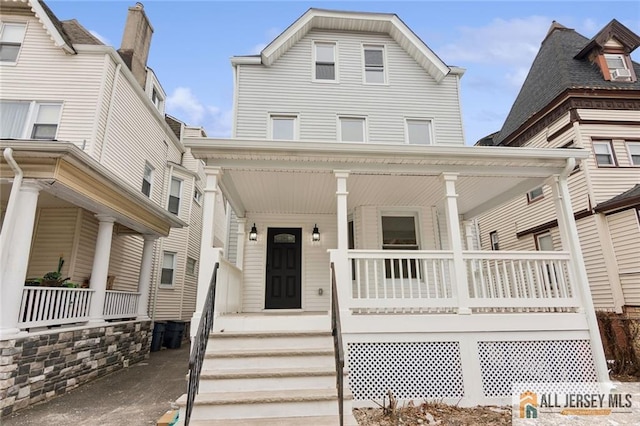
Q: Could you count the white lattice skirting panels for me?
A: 2